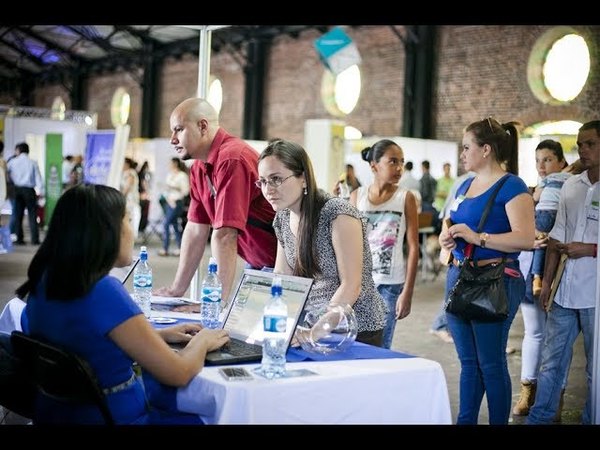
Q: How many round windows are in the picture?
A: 5